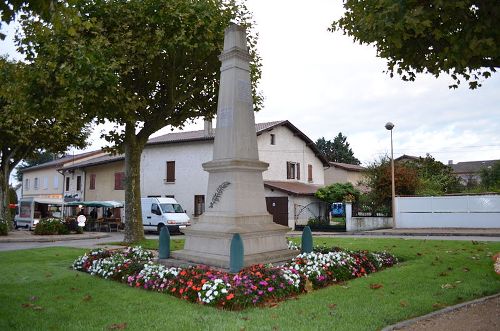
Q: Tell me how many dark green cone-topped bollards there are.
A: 3